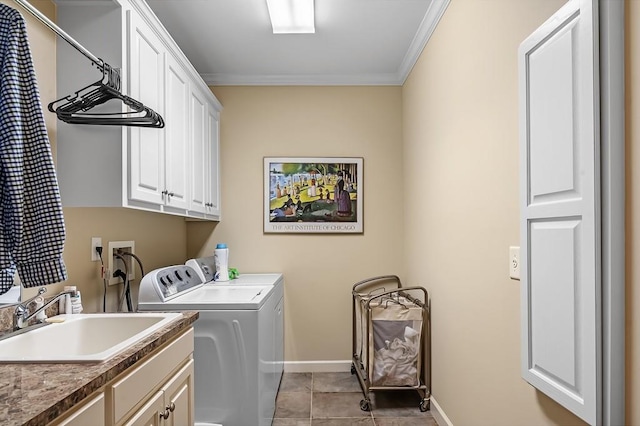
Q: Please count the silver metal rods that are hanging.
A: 1